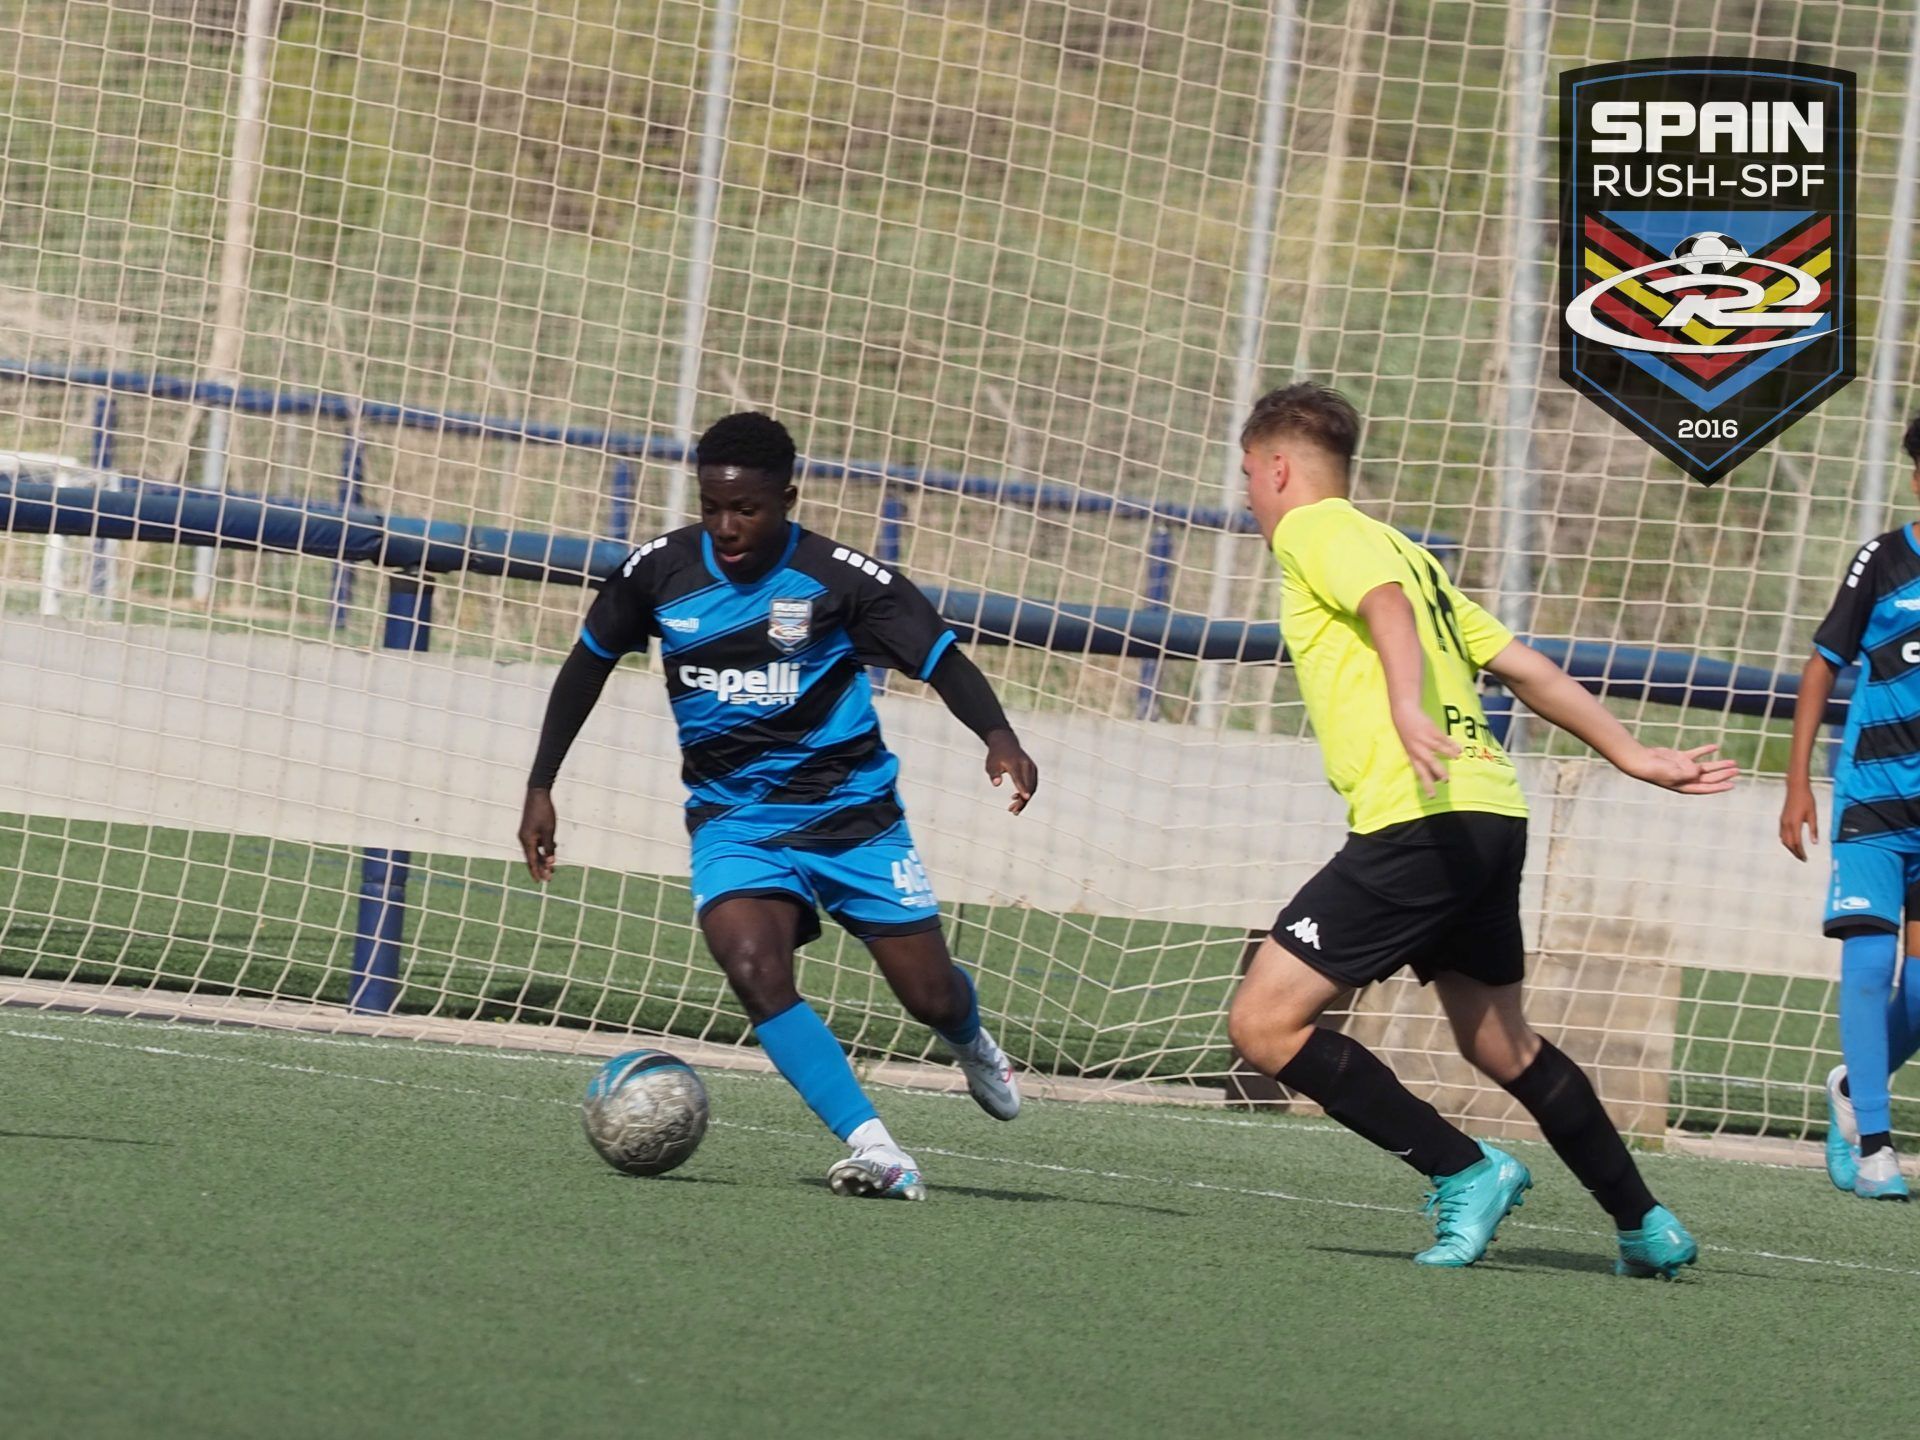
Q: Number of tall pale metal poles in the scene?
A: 5